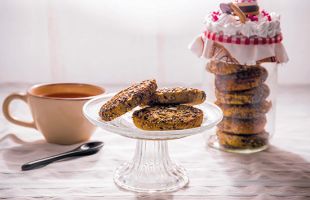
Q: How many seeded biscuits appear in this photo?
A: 9